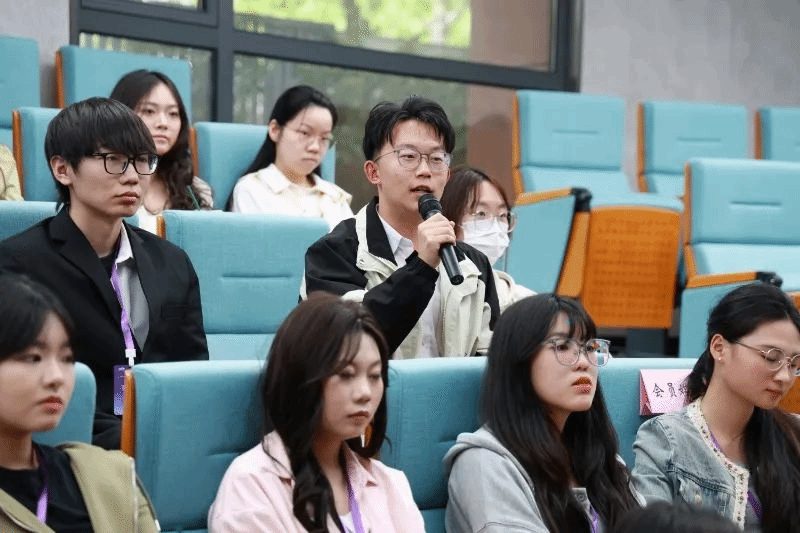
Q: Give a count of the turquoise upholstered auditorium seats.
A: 14